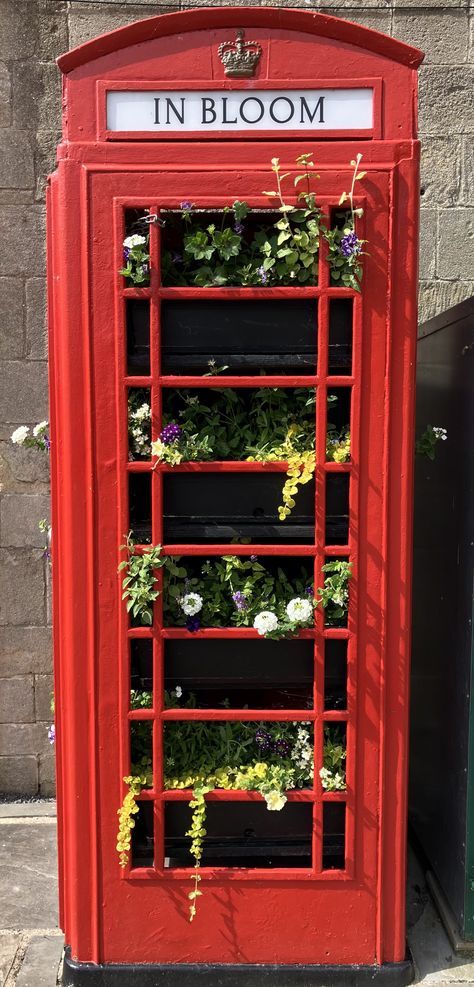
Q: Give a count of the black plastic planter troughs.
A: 4